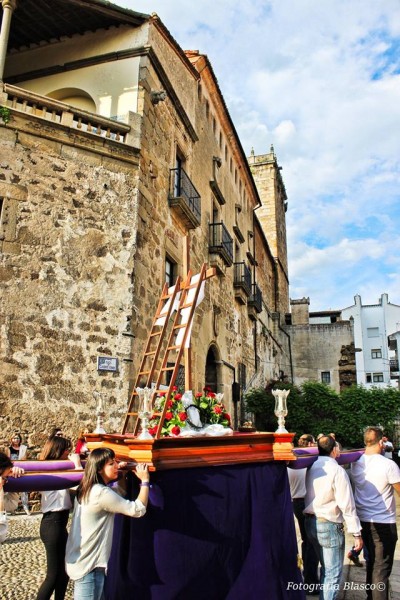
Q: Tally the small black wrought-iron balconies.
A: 4